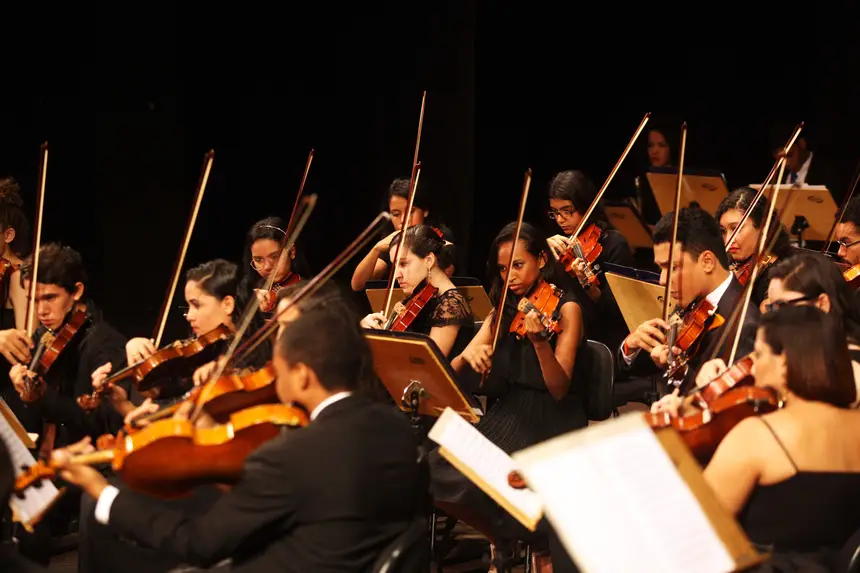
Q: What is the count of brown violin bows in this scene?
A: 14